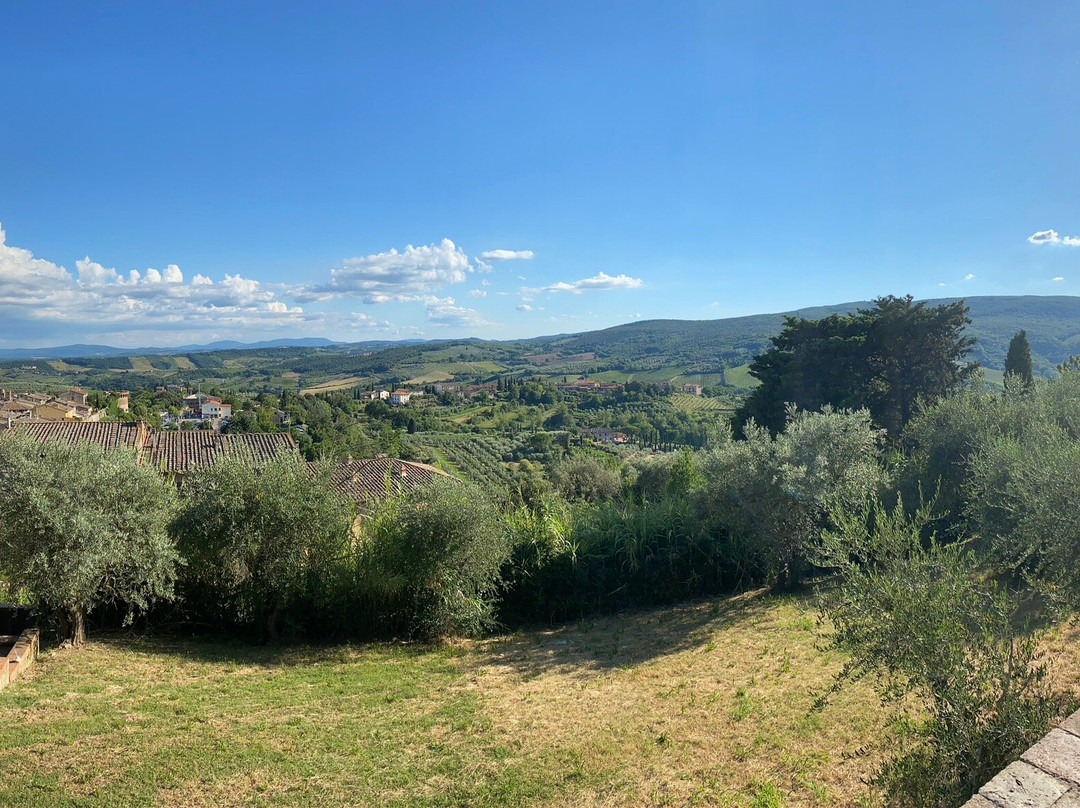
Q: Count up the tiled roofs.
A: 3